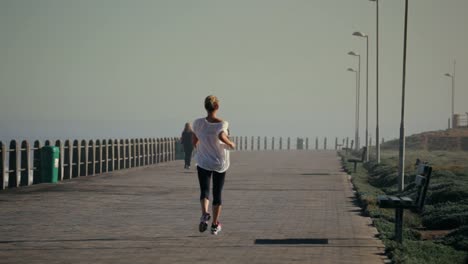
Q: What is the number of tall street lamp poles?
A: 6